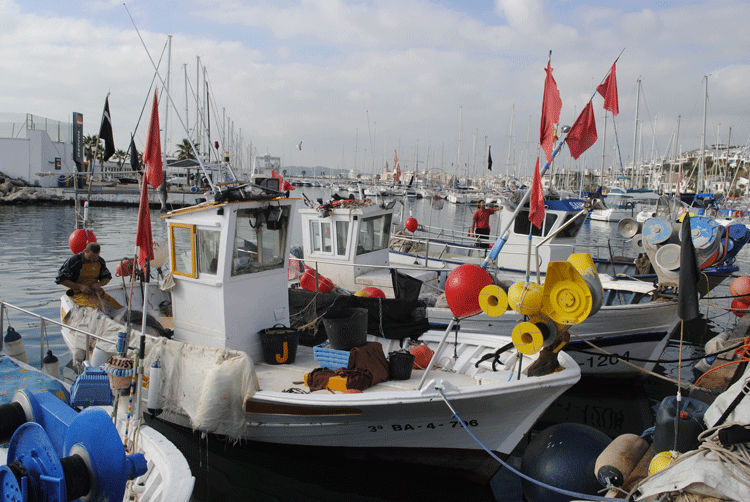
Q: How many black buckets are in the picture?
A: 3